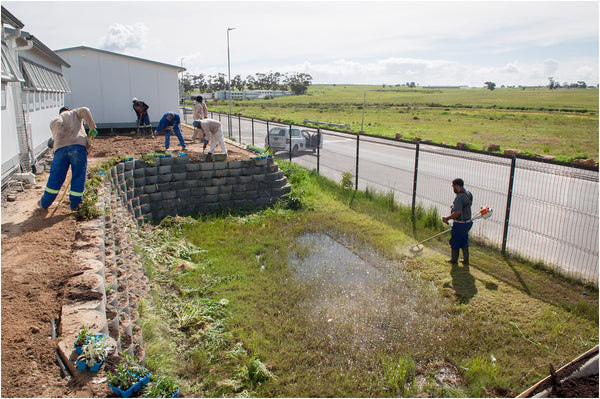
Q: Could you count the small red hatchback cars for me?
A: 0